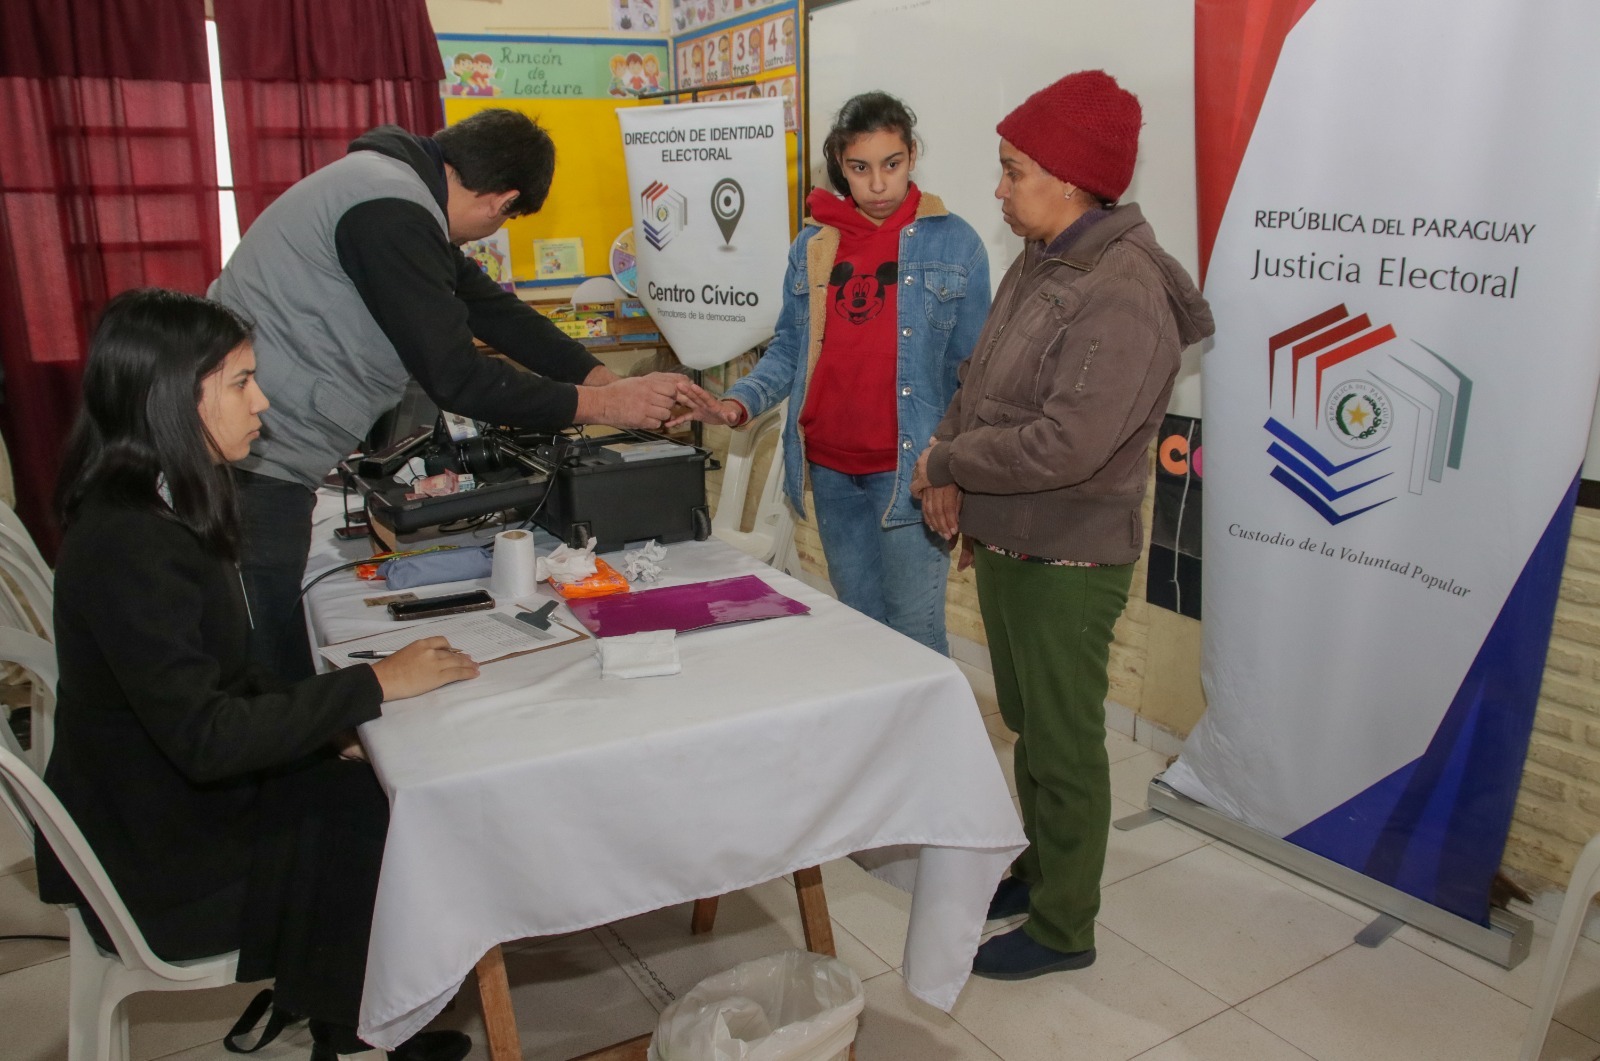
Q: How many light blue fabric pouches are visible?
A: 1